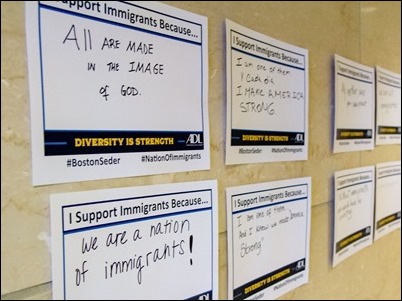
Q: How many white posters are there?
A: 8